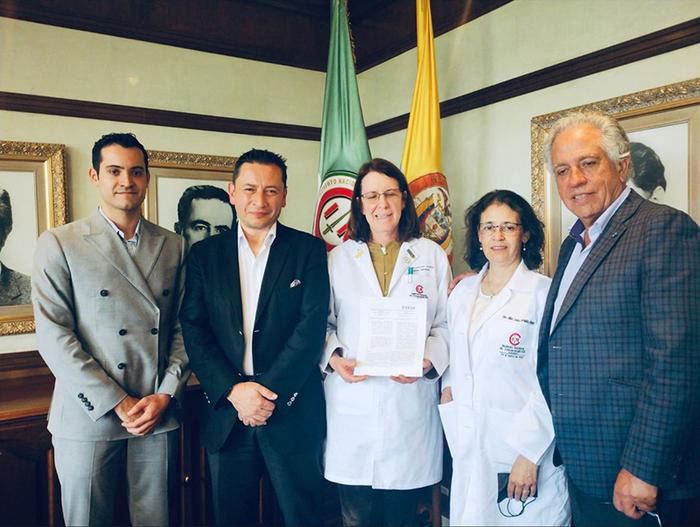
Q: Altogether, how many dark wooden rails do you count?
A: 2